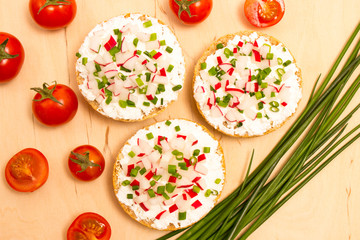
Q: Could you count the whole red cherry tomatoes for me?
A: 5